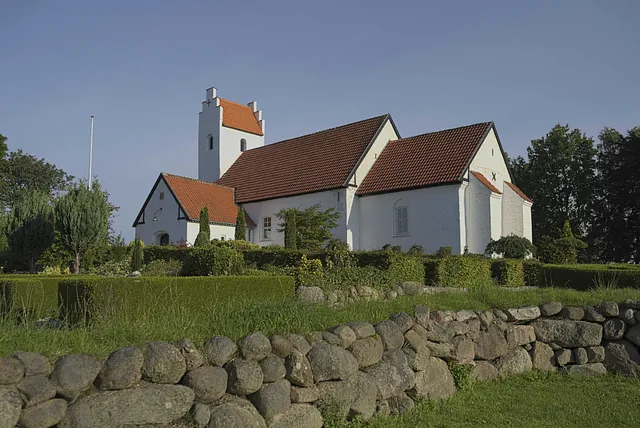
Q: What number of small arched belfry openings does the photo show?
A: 2